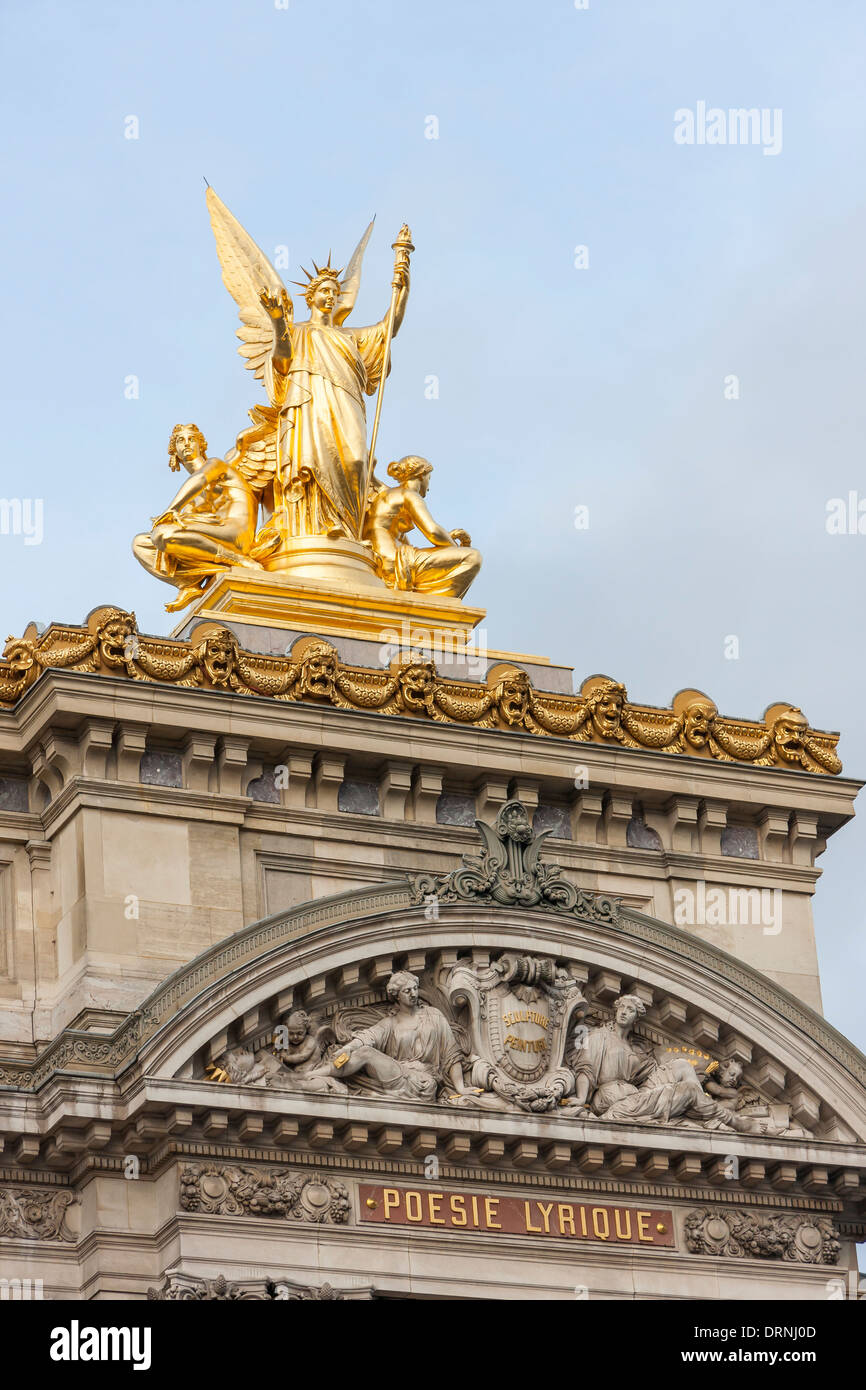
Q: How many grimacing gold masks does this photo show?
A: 9